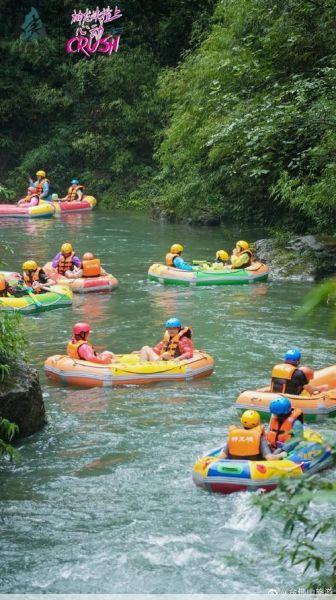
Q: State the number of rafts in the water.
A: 8